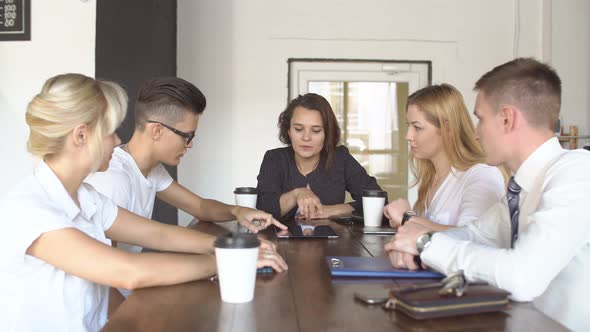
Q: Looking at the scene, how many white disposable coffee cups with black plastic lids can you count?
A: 3